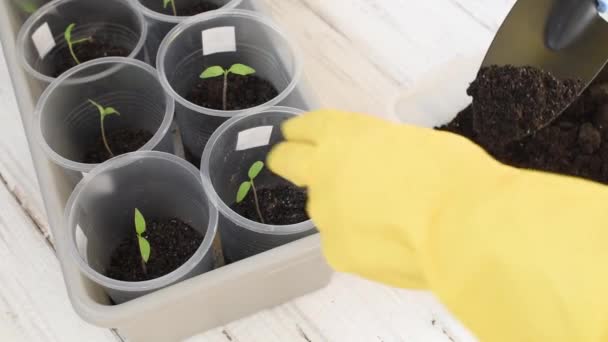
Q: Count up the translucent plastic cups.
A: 6